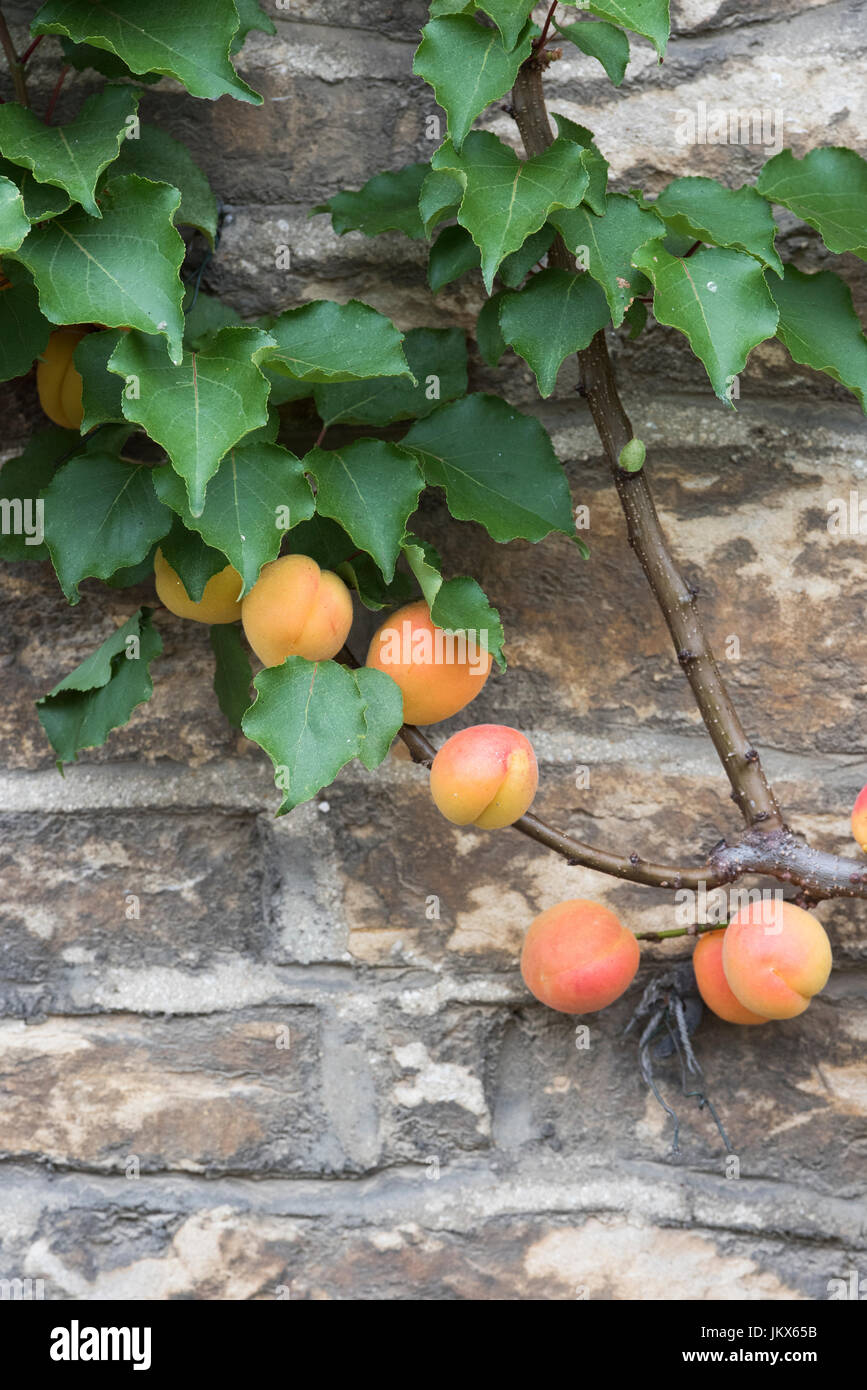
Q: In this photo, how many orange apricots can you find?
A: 9